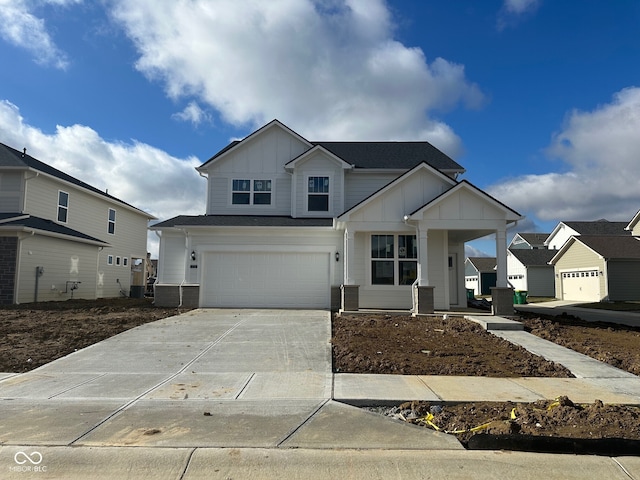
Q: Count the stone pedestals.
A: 3